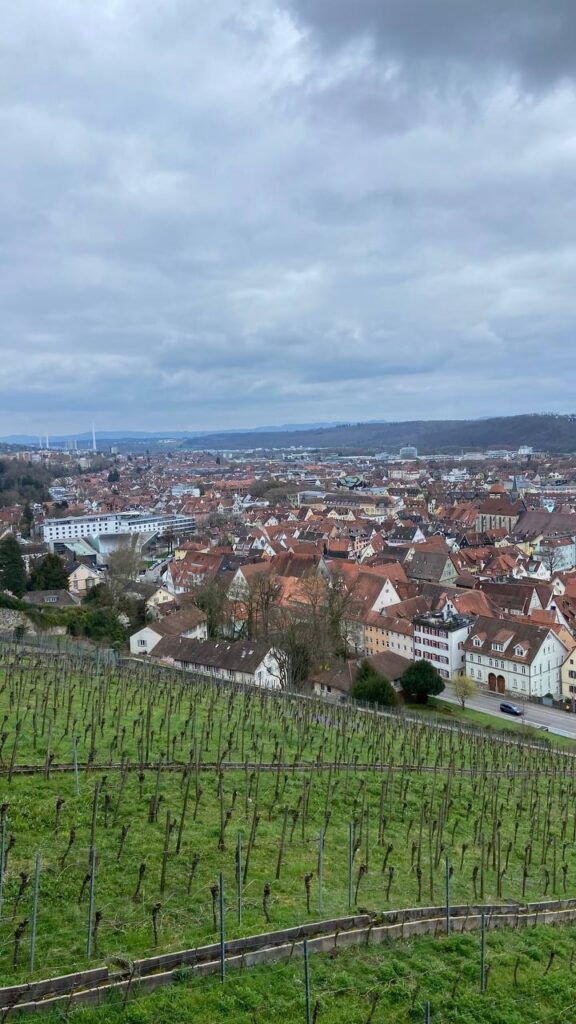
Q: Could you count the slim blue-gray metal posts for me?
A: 12